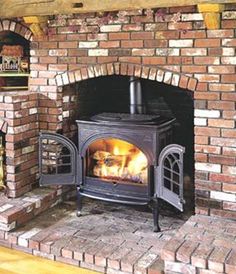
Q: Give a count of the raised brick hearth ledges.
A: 2